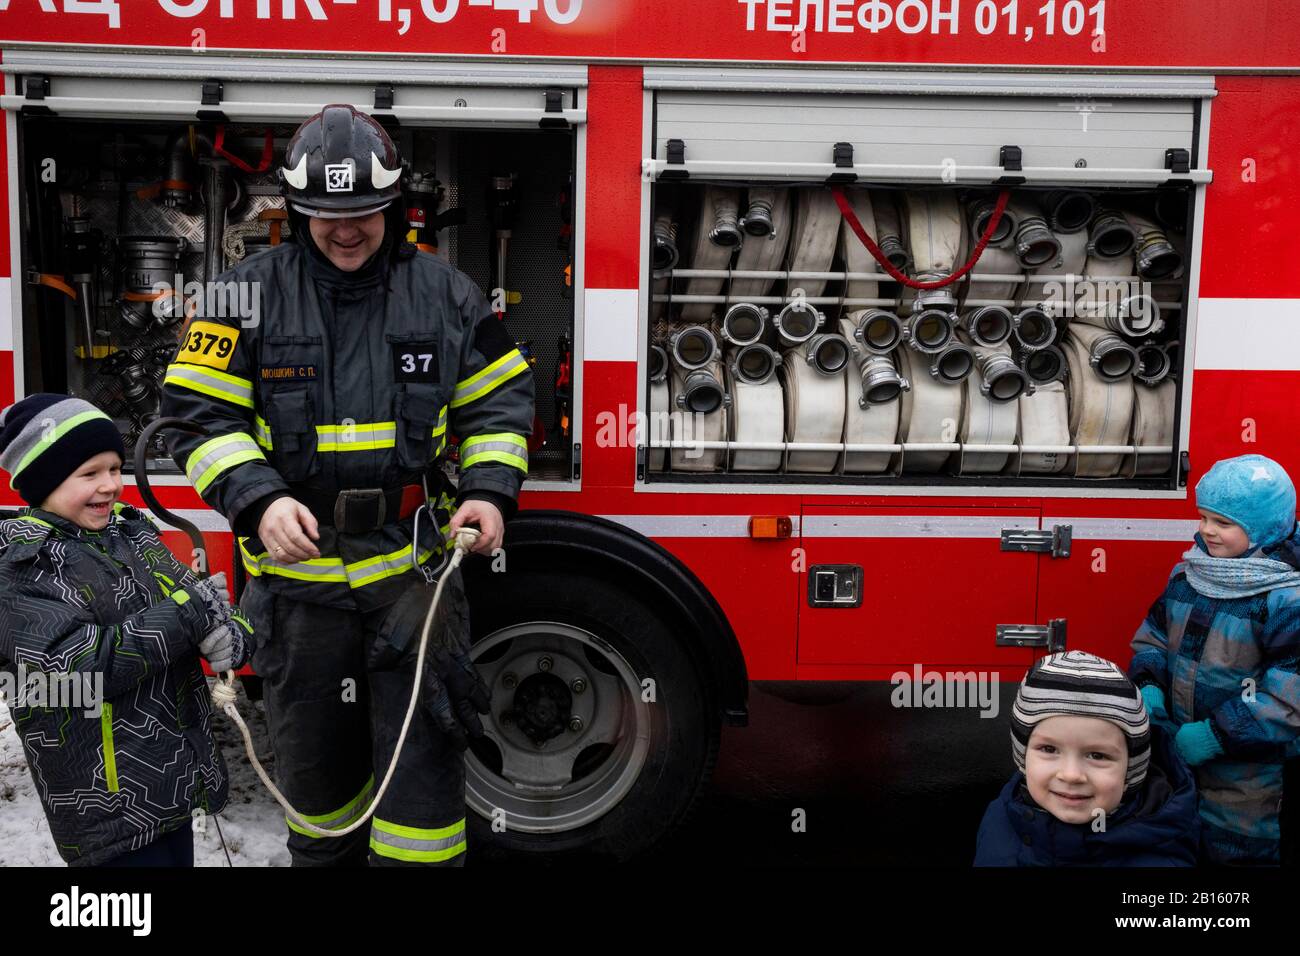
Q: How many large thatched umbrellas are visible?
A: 0